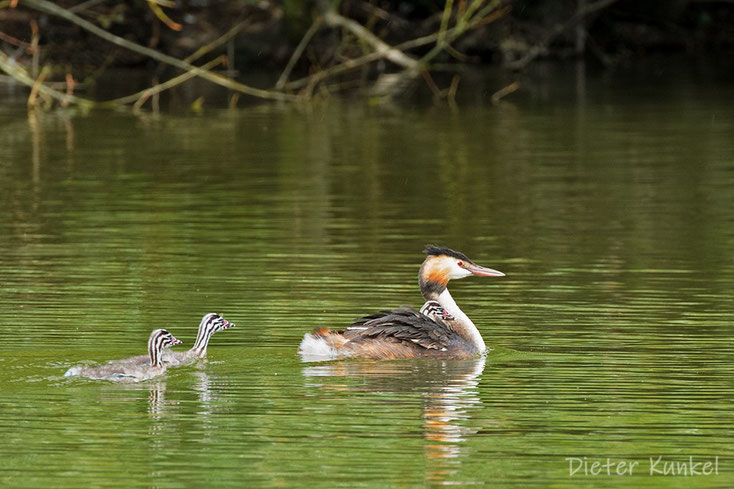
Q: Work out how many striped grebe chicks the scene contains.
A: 3